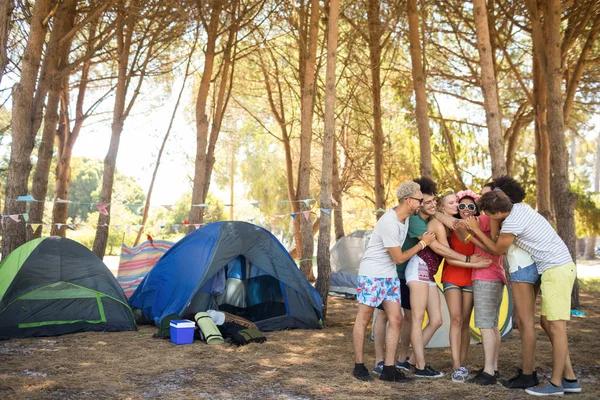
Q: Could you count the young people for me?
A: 7